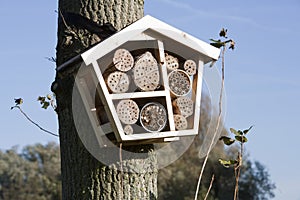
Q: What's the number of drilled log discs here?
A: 9